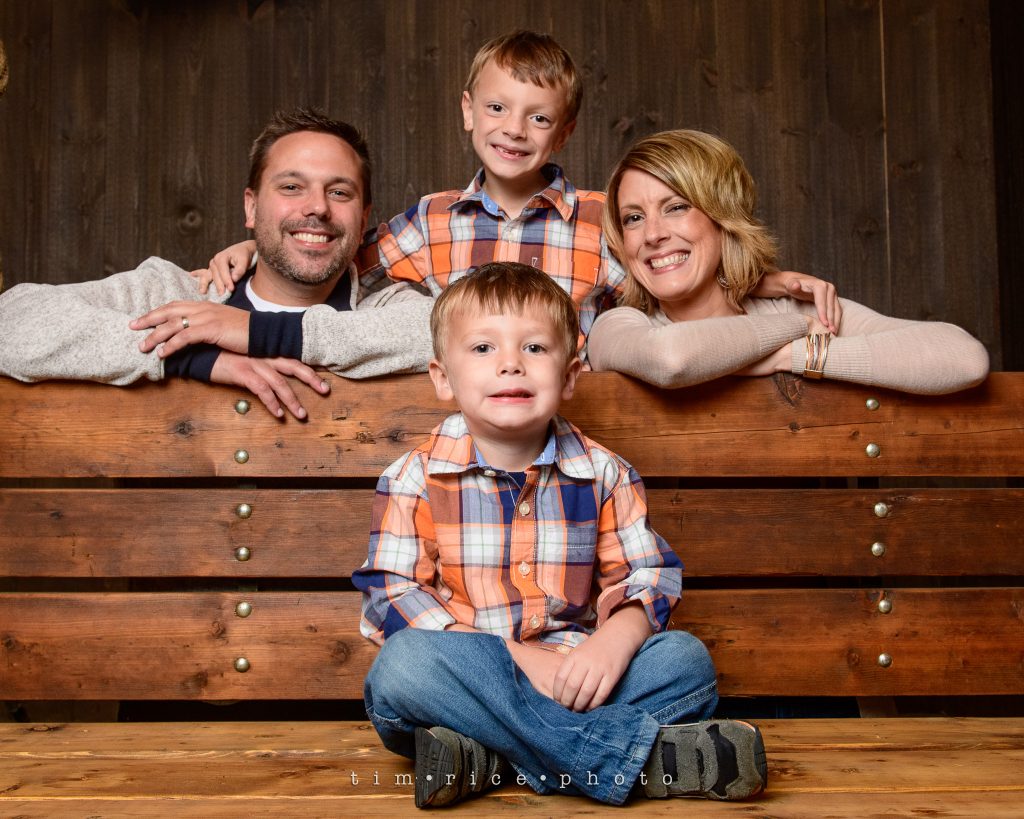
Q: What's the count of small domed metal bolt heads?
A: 12